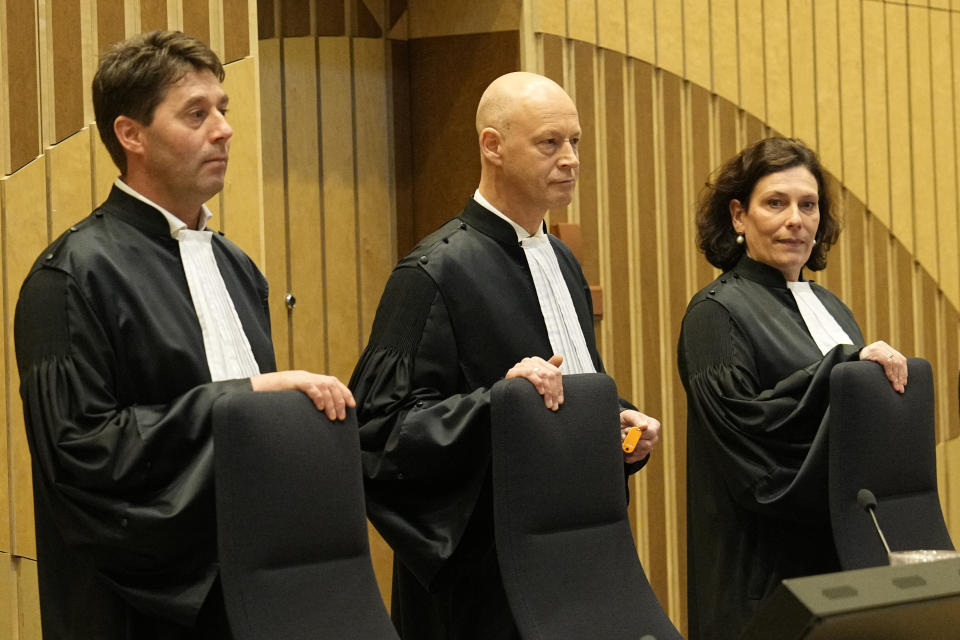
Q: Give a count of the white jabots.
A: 3